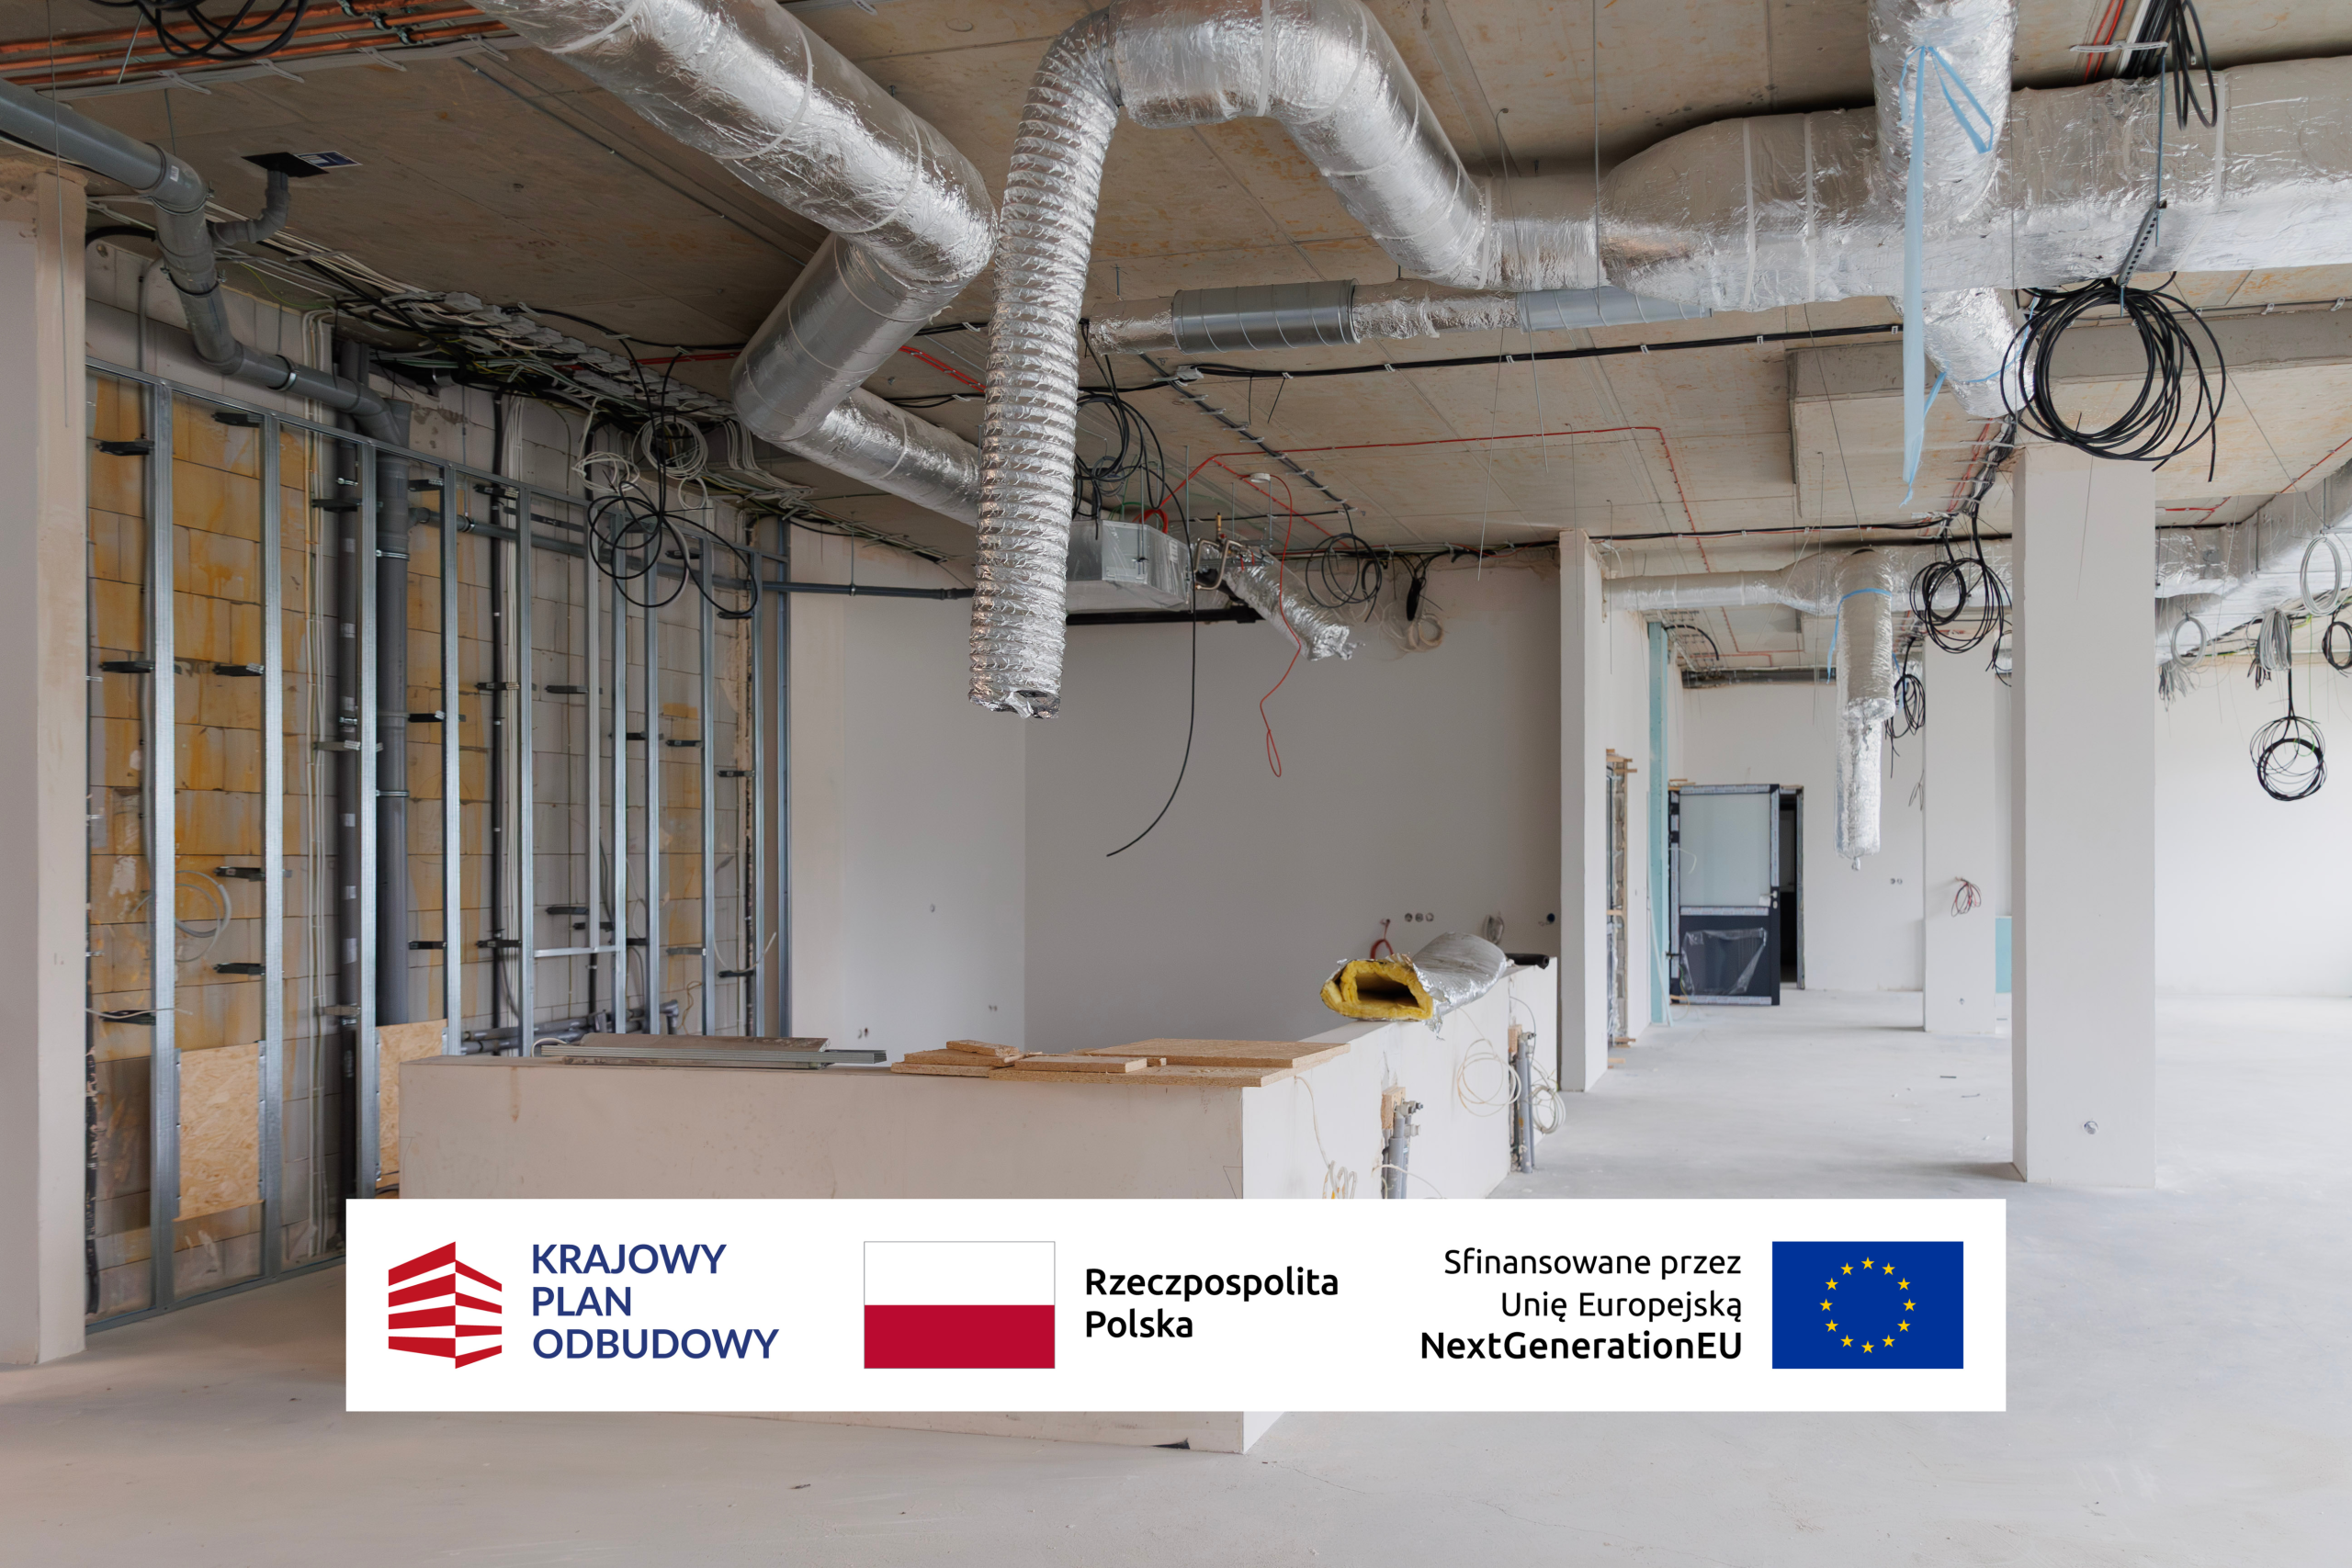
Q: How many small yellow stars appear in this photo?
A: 12